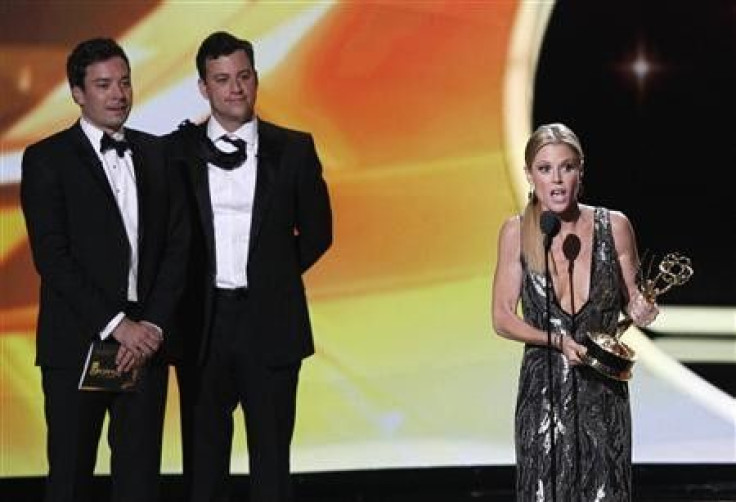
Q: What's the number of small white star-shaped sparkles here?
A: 1